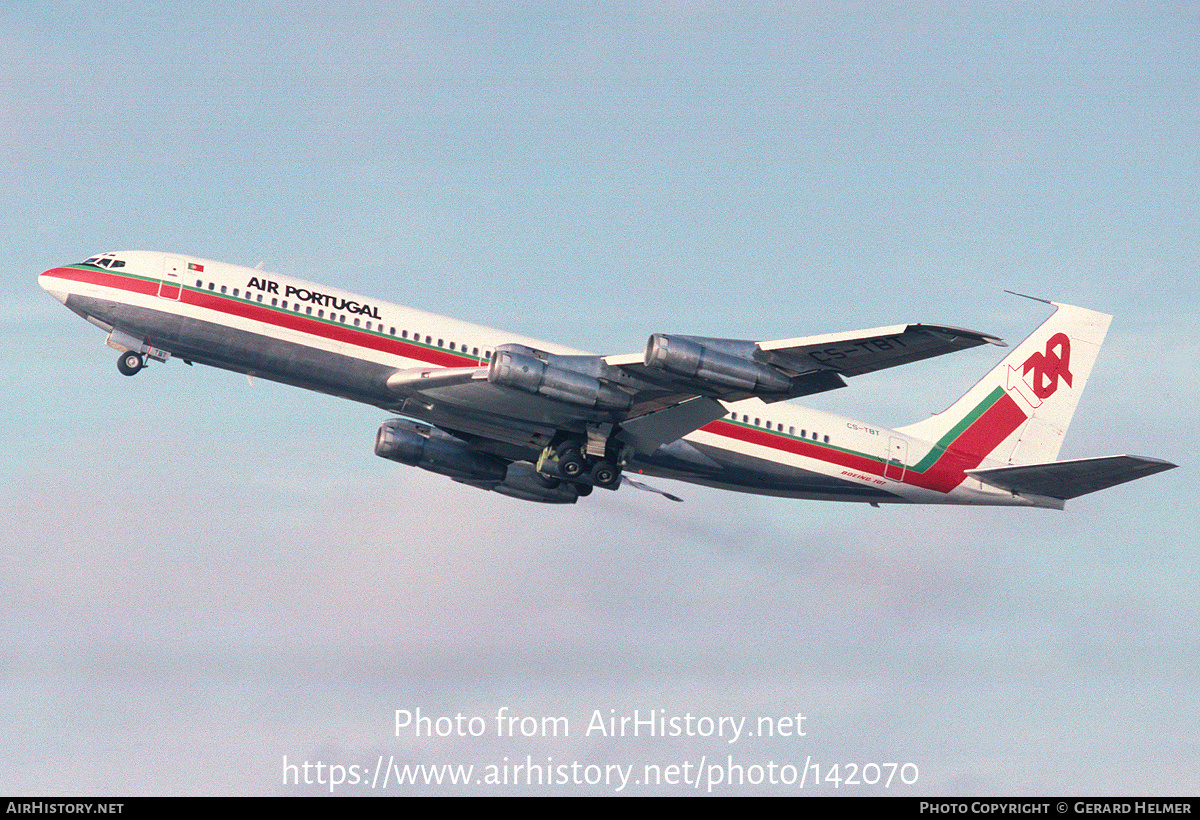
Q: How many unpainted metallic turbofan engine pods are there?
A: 4